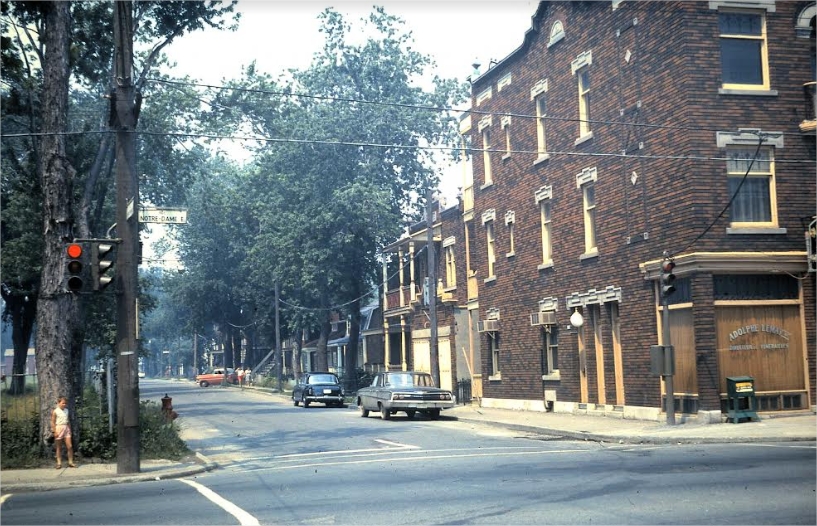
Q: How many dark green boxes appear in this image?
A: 1